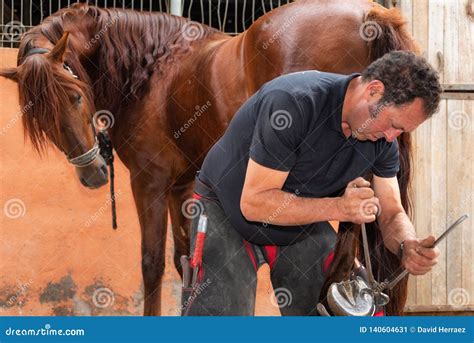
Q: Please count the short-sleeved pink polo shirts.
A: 0